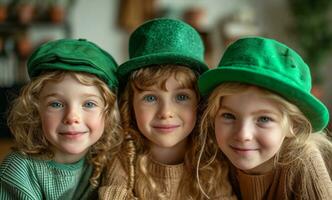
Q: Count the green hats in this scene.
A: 3